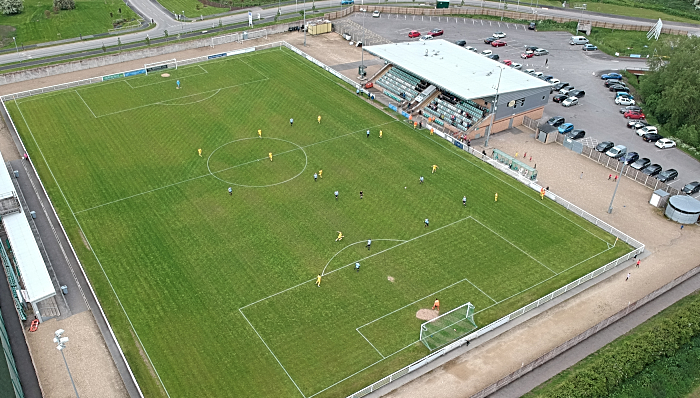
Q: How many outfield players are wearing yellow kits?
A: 10